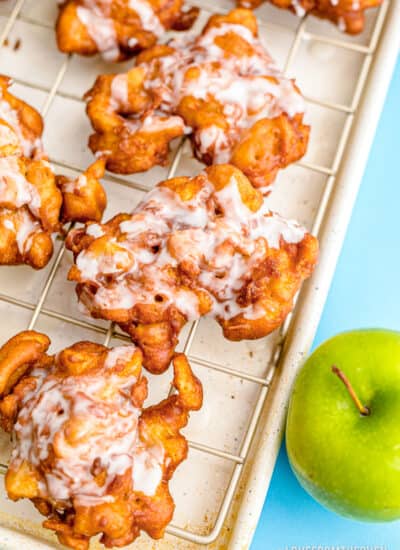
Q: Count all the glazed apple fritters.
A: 6